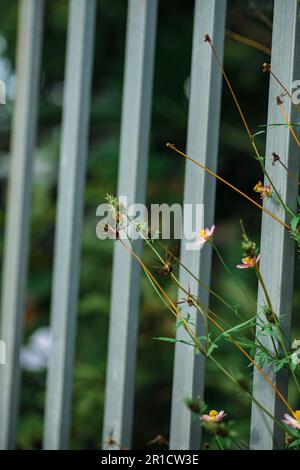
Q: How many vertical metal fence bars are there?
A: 5